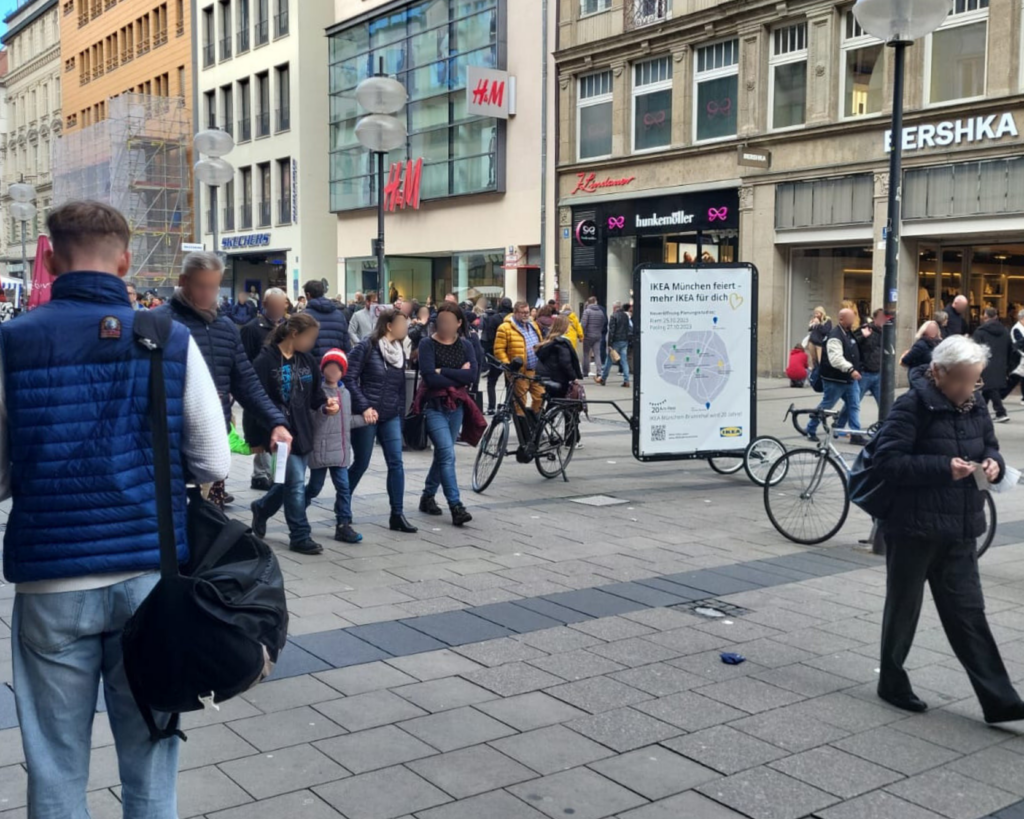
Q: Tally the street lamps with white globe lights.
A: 4